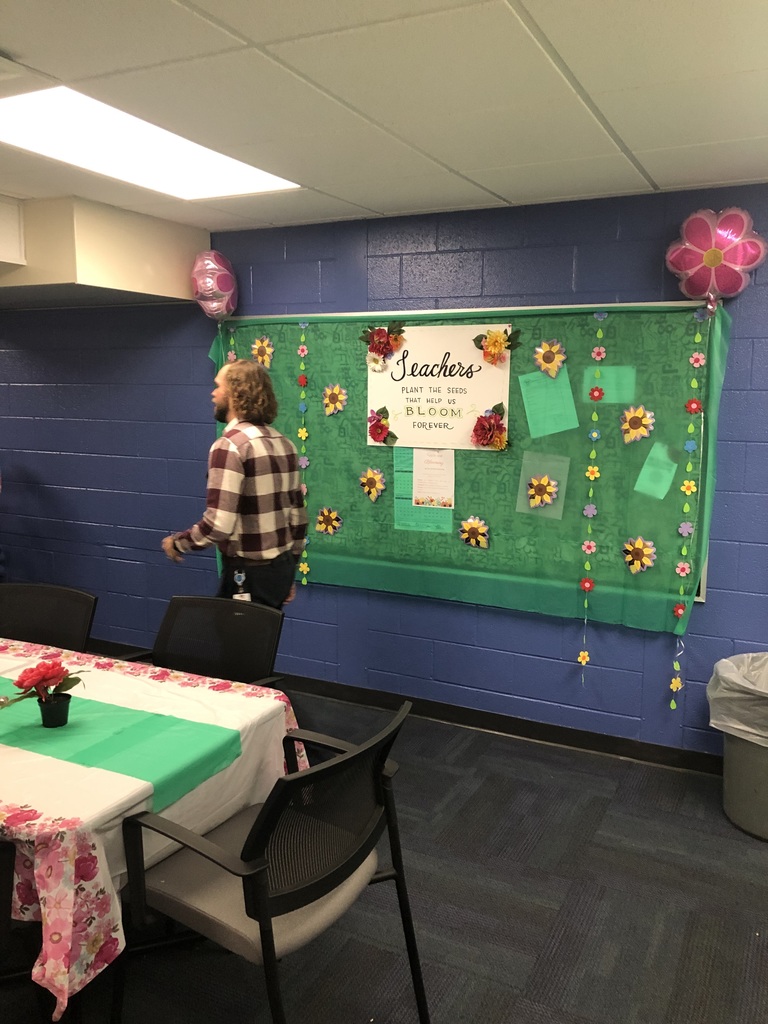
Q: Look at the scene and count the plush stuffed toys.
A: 0